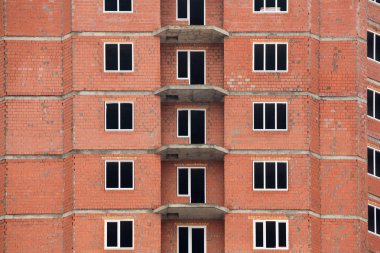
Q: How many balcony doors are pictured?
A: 5